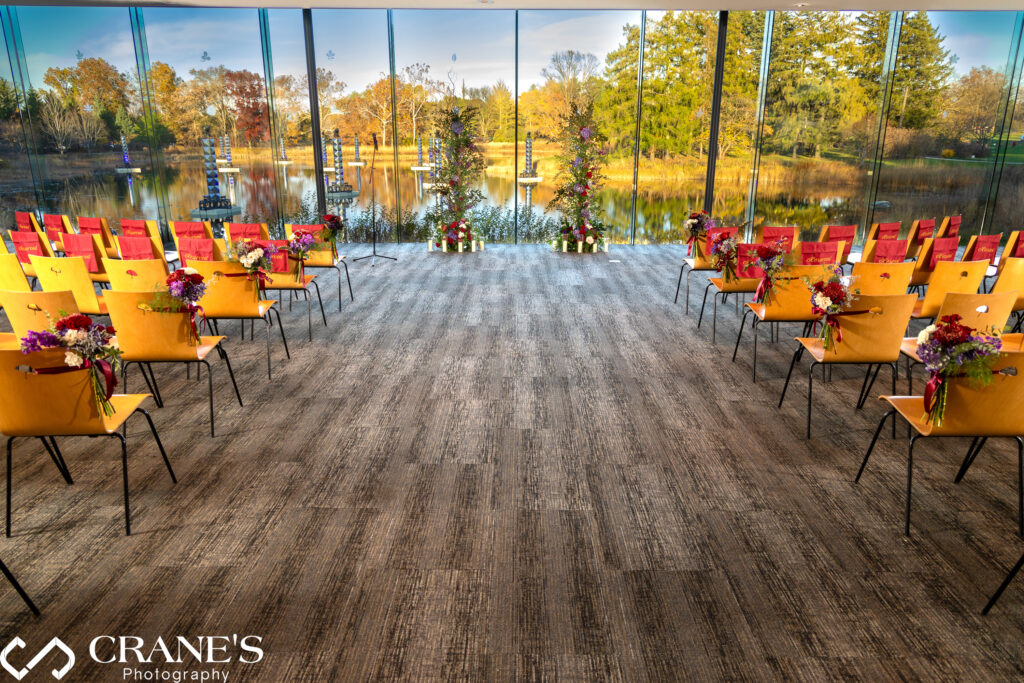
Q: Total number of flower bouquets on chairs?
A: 10